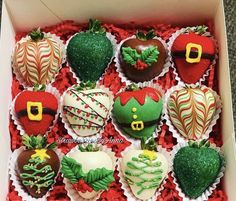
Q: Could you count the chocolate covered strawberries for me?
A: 12